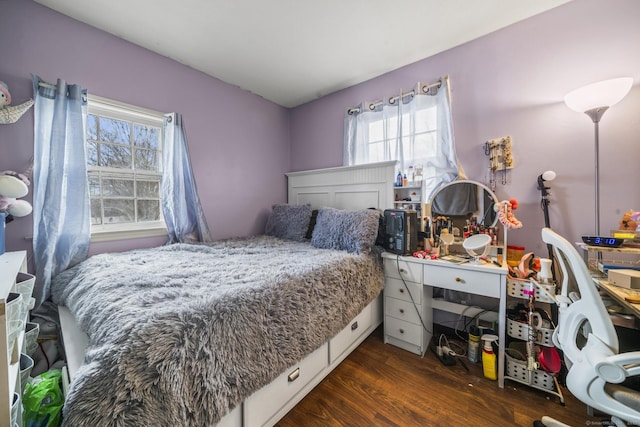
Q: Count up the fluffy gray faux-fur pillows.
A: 2